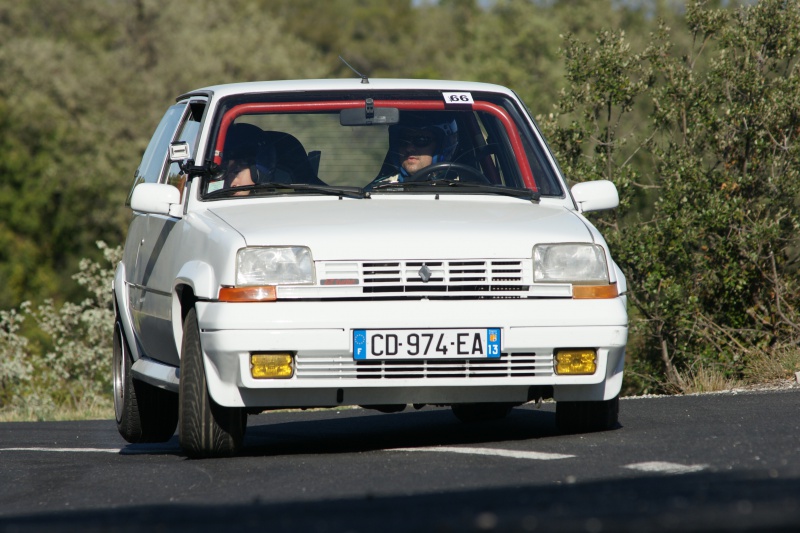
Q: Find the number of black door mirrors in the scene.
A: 0